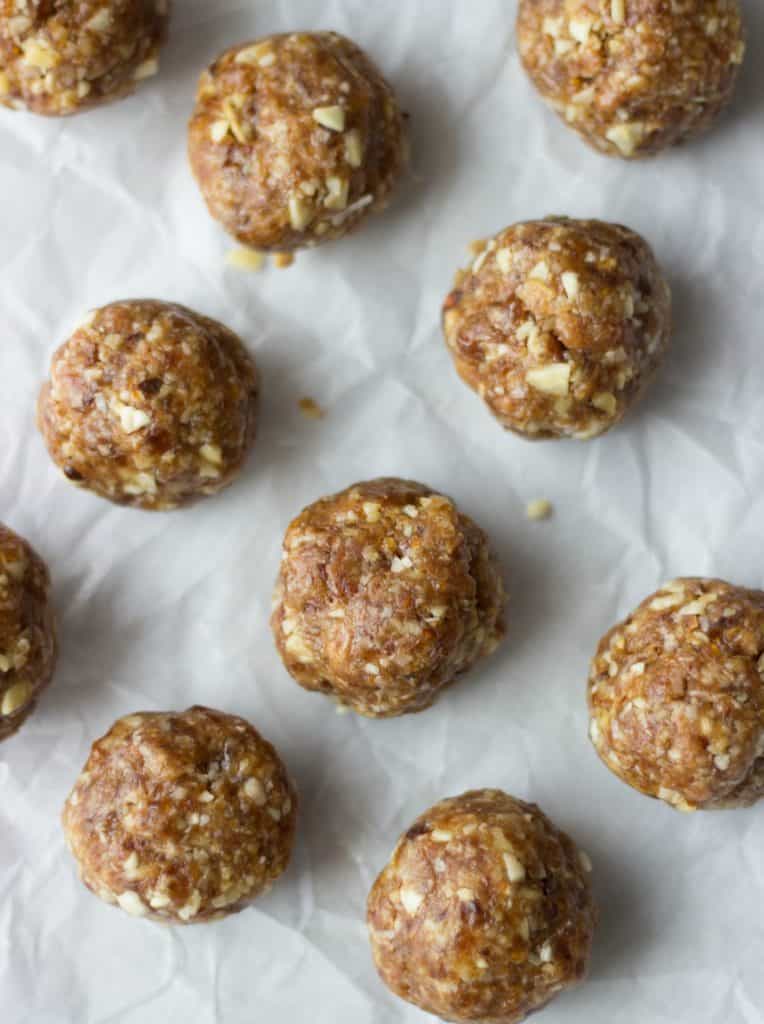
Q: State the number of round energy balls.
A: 10